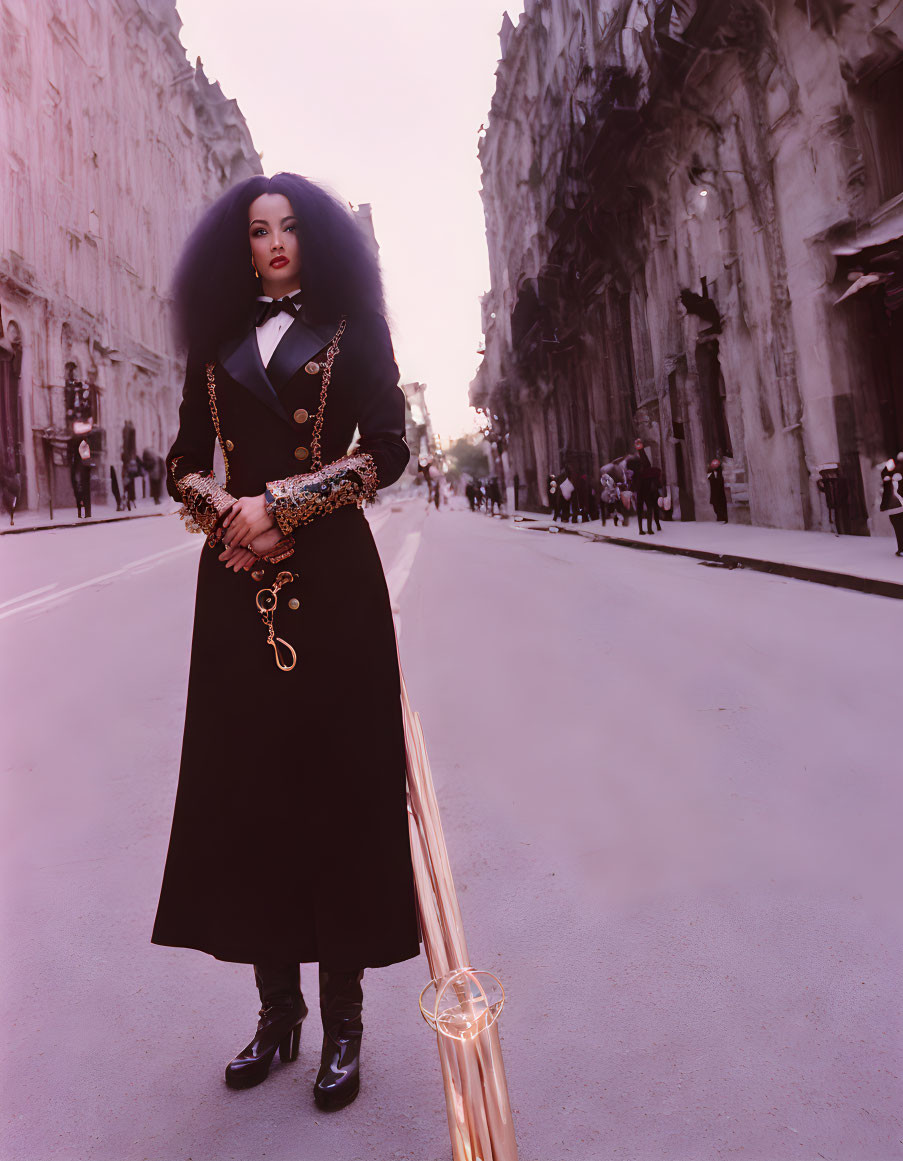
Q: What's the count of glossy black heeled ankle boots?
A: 2